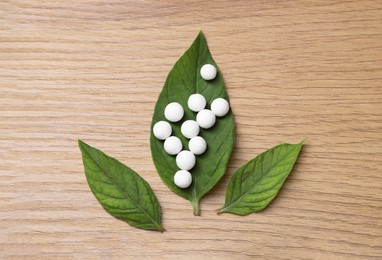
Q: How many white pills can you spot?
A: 11